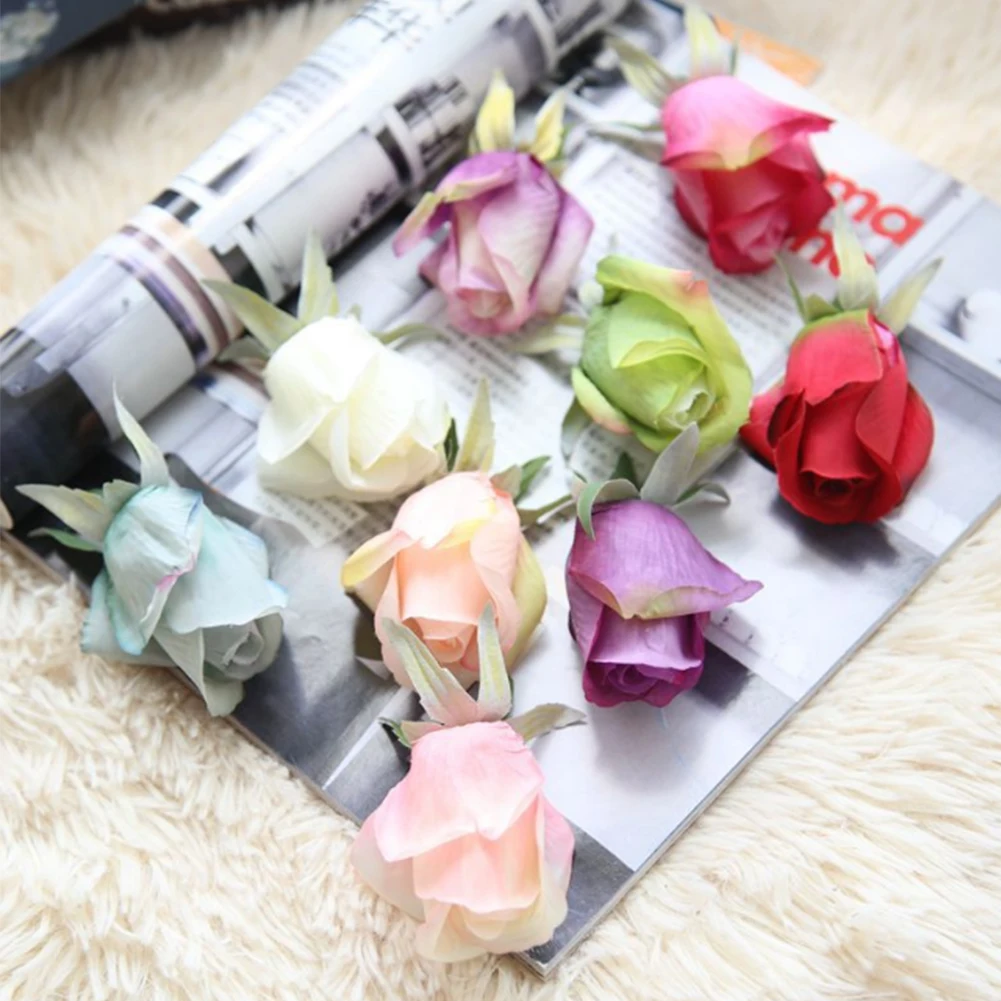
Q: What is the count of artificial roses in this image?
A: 9